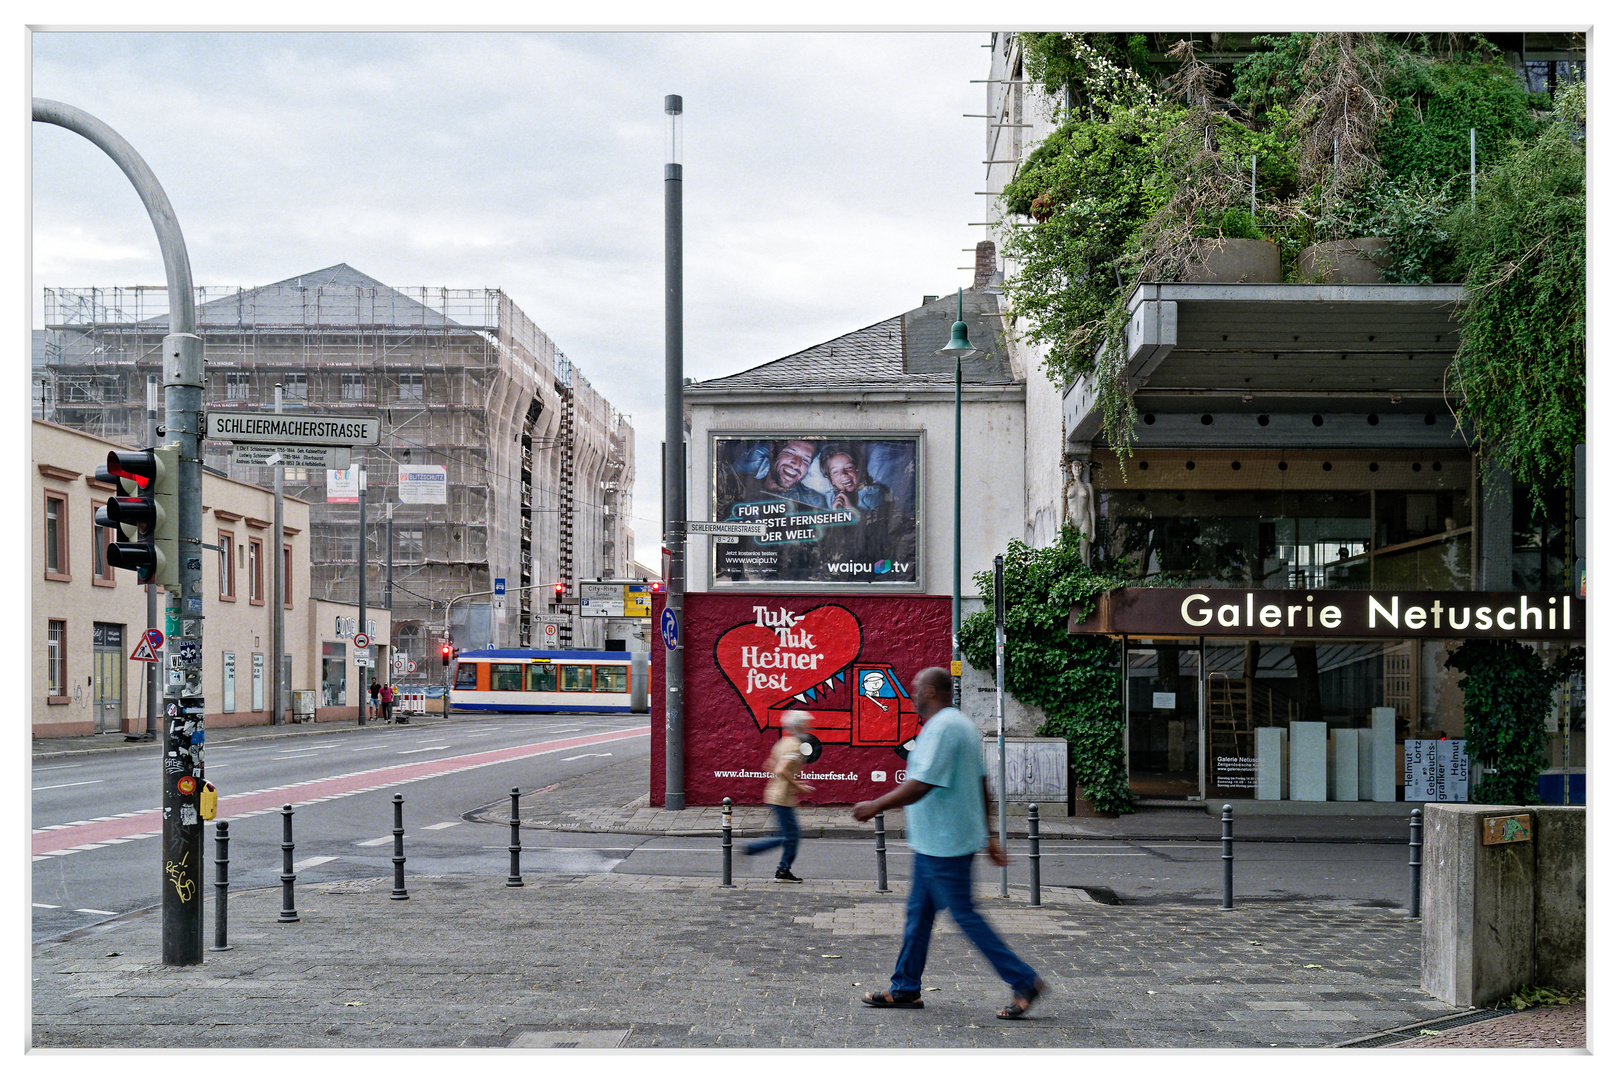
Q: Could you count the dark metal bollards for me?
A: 9